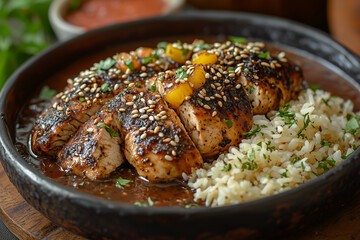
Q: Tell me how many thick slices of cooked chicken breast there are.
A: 5